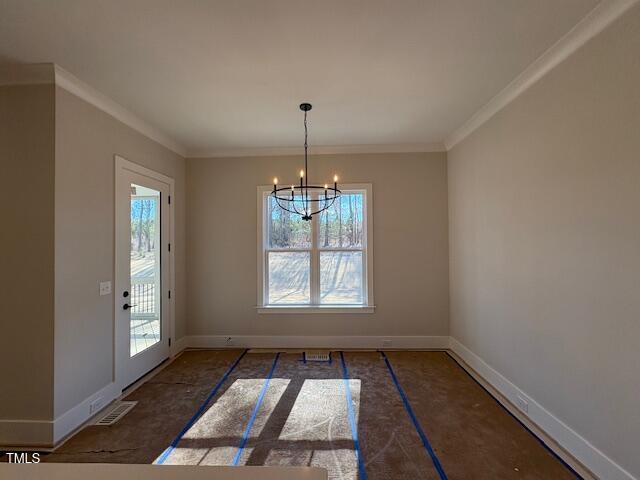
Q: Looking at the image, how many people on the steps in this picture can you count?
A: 0